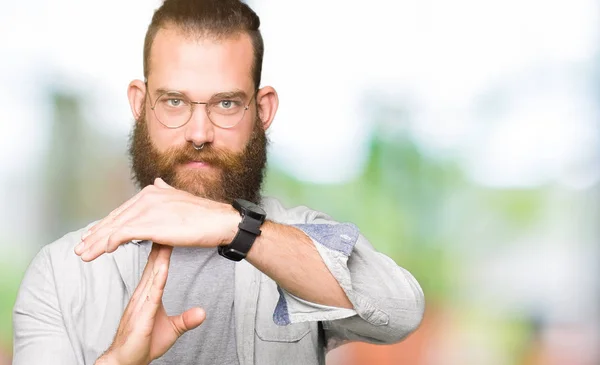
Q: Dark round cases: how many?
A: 1